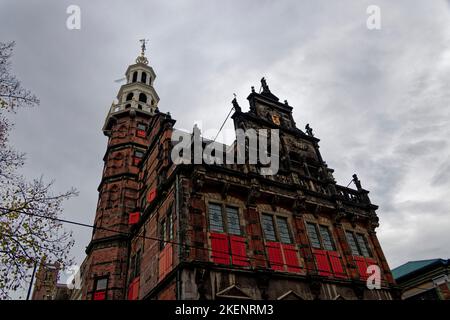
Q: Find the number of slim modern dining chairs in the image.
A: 0